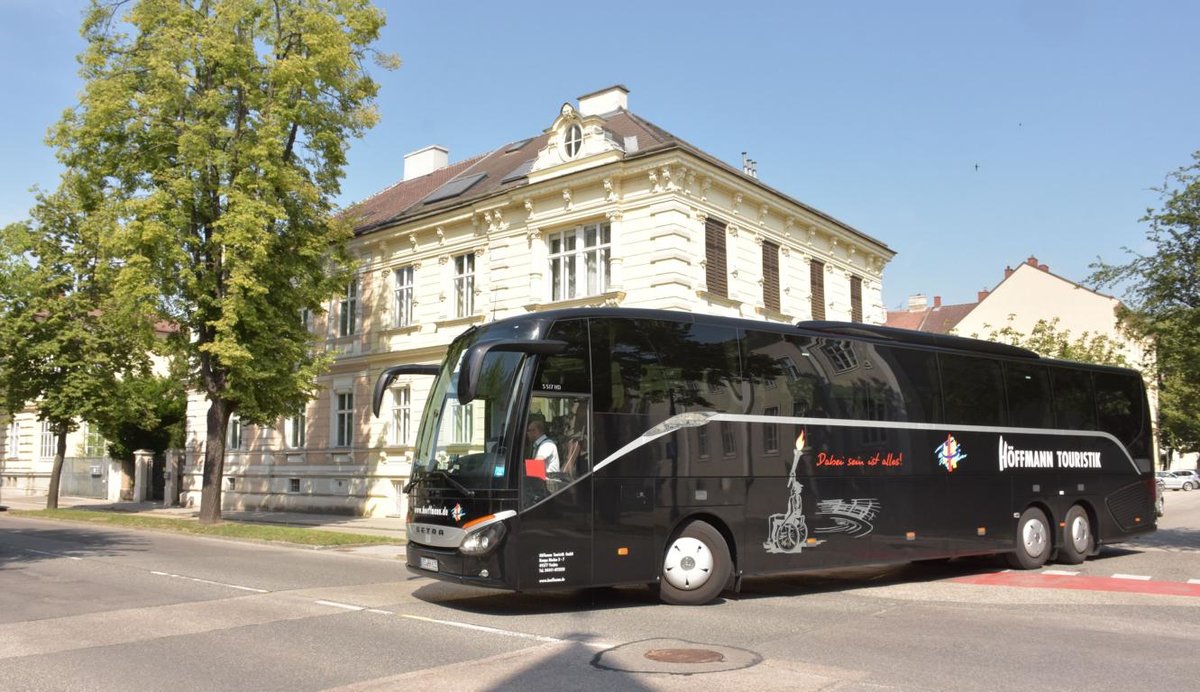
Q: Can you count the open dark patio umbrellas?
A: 0